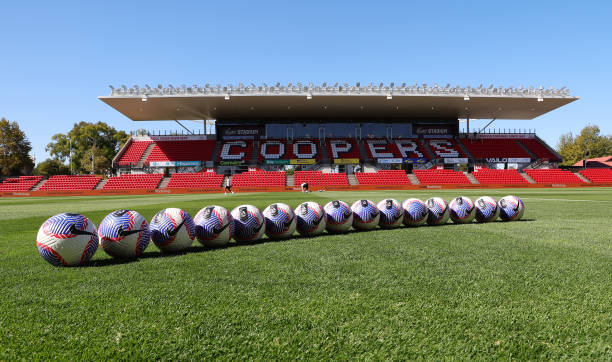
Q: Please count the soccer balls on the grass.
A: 15